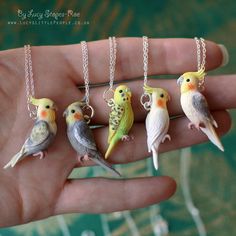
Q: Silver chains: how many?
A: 5